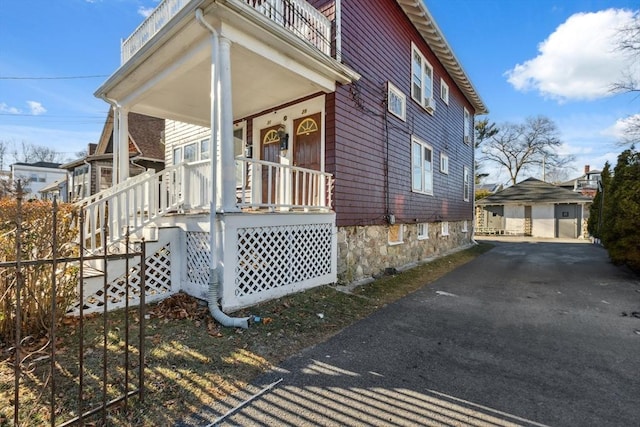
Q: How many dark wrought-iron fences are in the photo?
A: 1